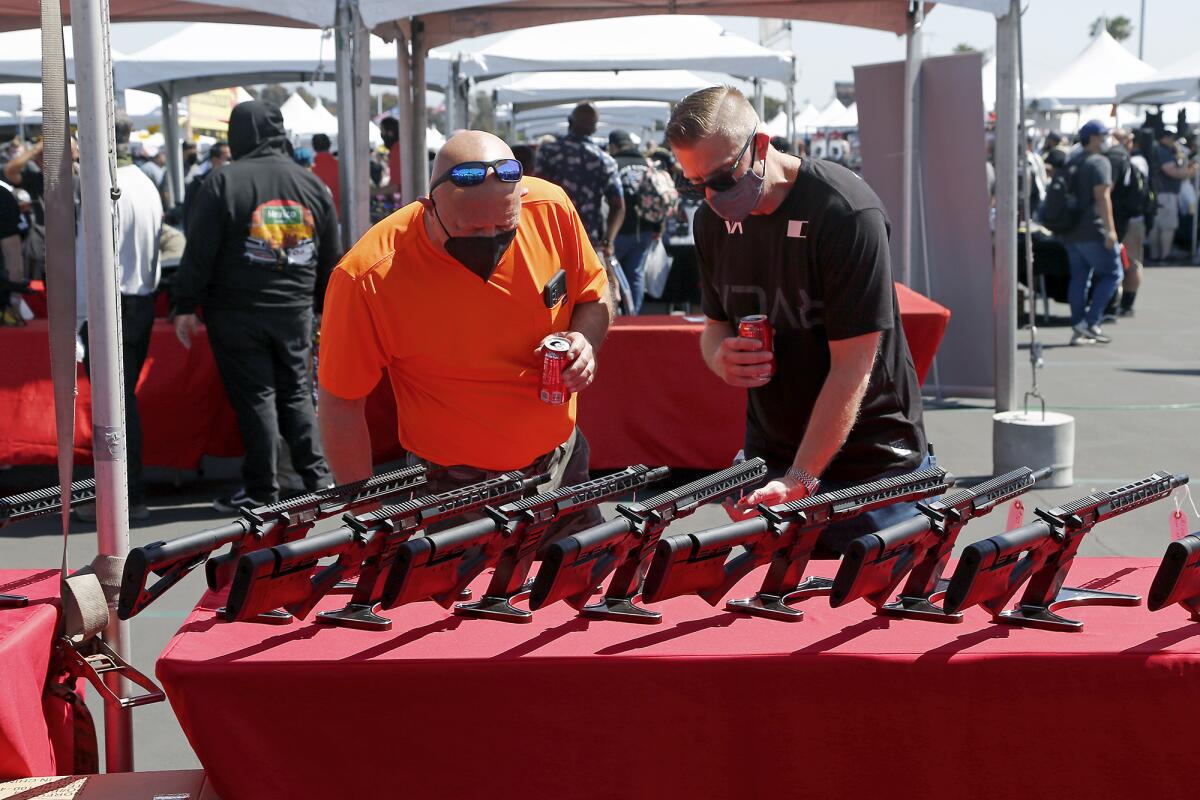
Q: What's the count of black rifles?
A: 9